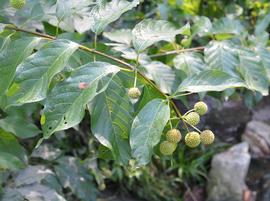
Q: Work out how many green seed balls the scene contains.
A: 8